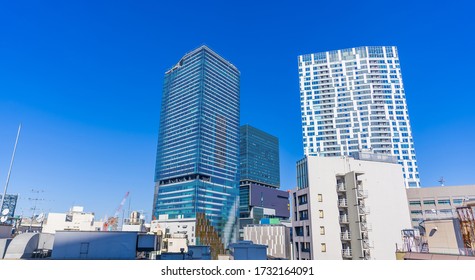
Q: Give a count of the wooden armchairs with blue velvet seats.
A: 0